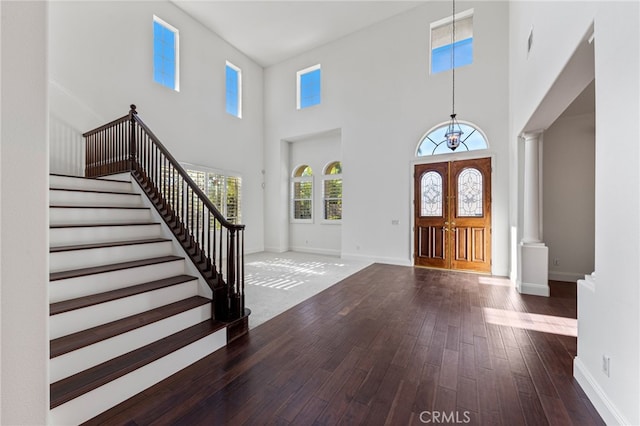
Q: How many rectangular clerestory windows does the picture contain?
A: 4